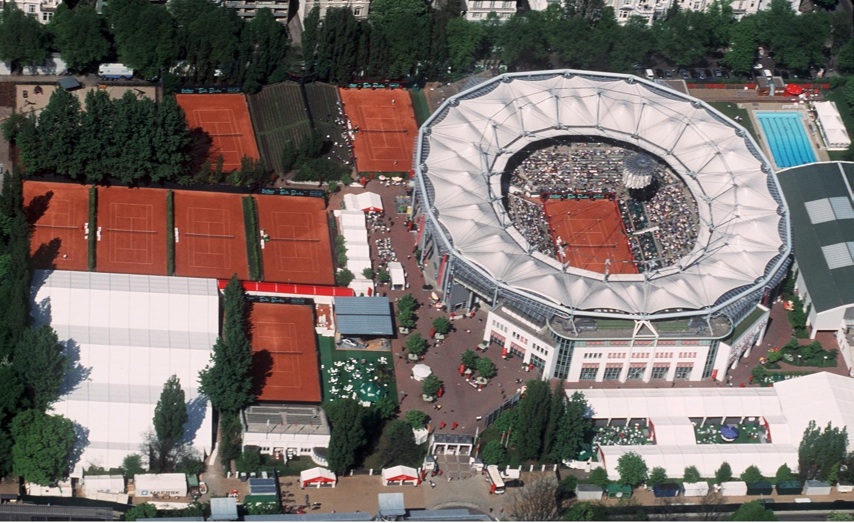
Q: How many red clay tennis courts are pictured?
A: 8